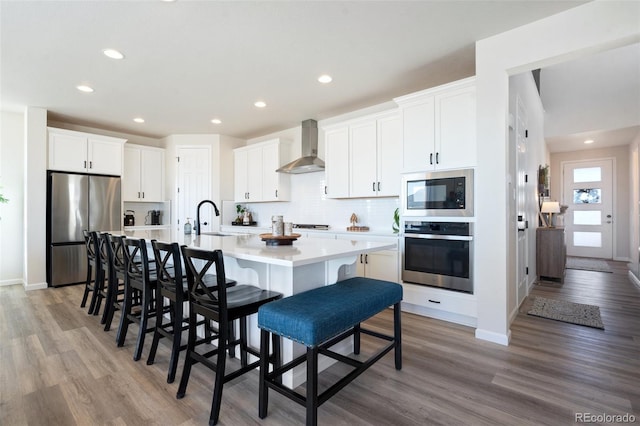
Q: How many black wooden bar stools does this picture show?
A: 6